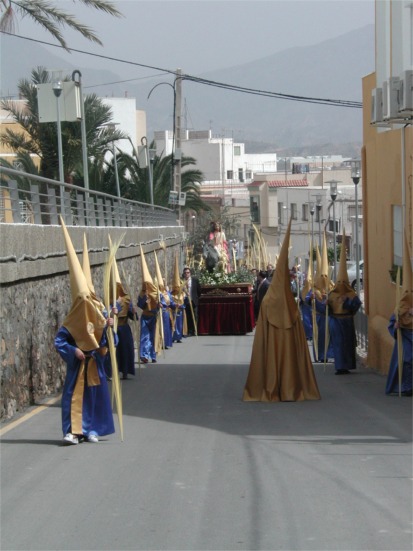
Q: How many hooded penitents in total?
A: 12